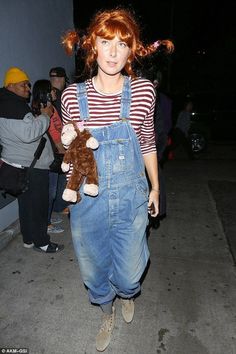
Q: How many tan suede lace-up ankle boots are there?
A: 2